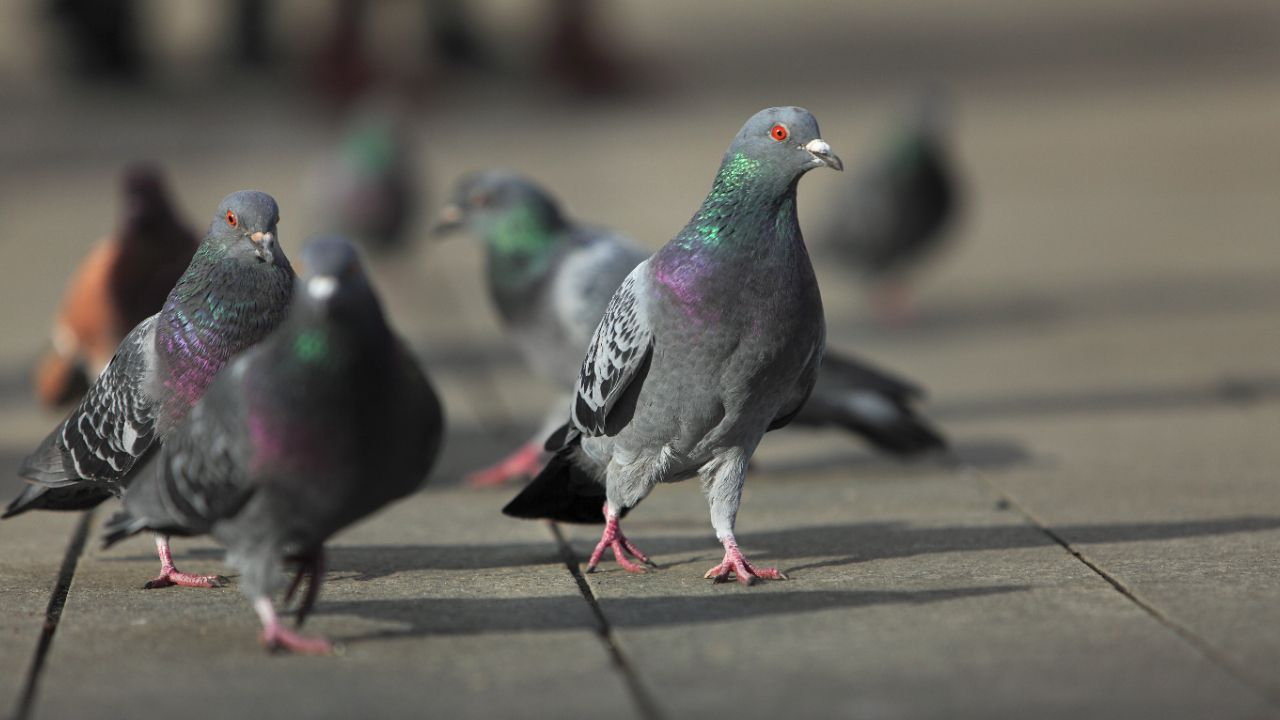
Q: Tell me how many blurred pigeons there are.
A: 5